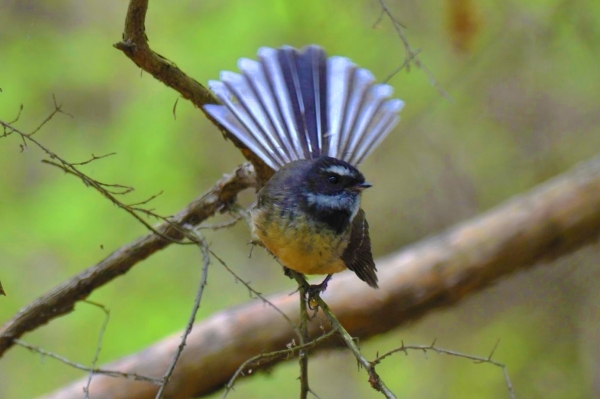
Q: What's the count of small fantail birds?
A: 1